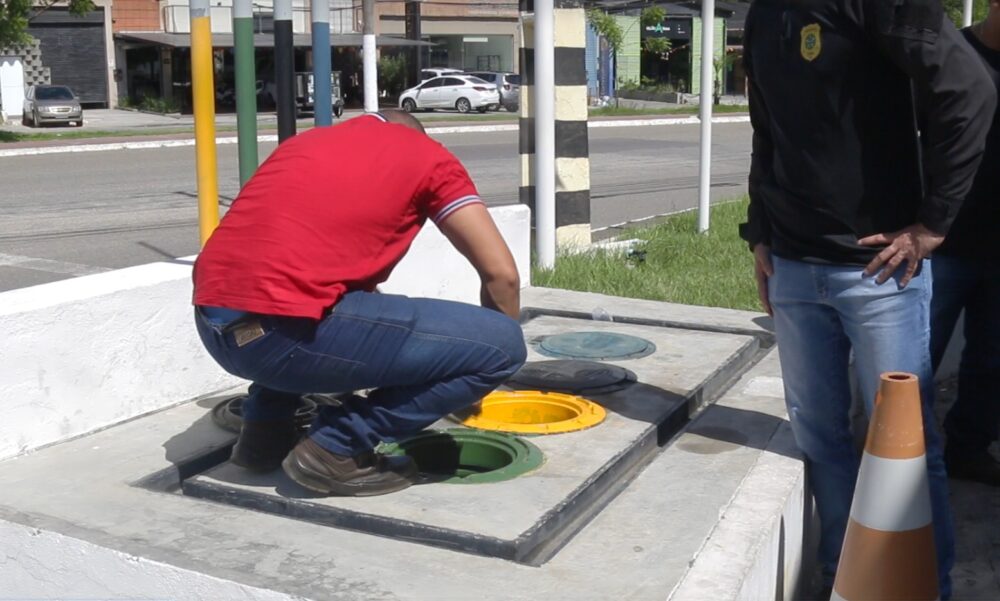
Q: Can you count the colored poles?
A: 4